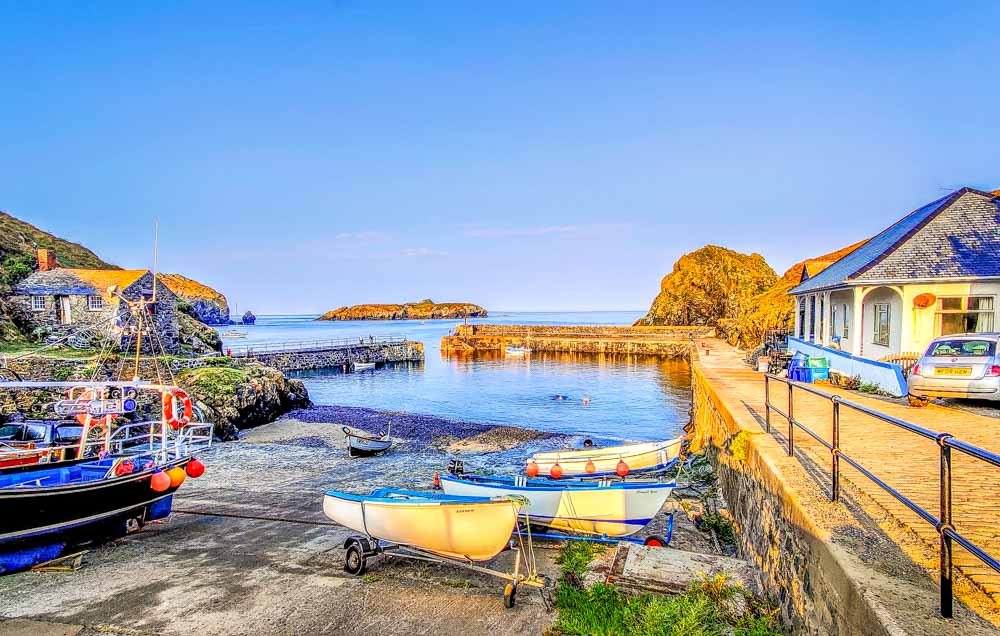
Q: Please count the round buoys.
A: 7